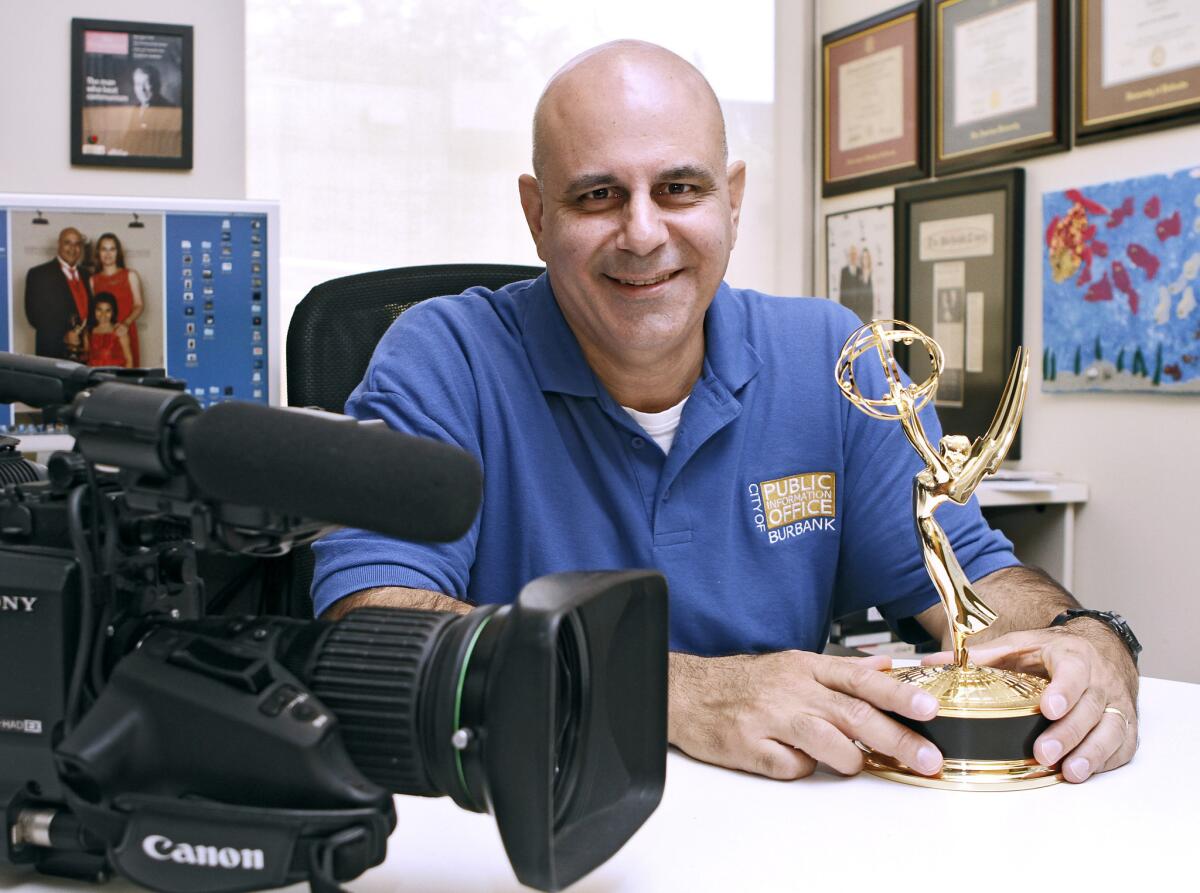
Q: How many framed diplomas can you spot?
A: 3